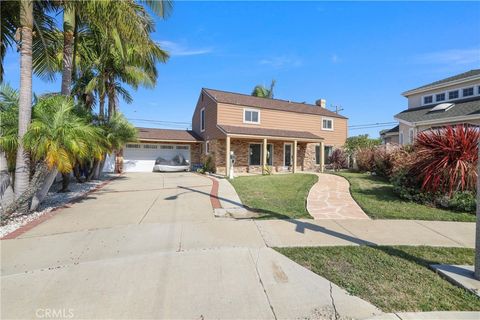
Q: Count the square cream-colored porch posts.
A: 4